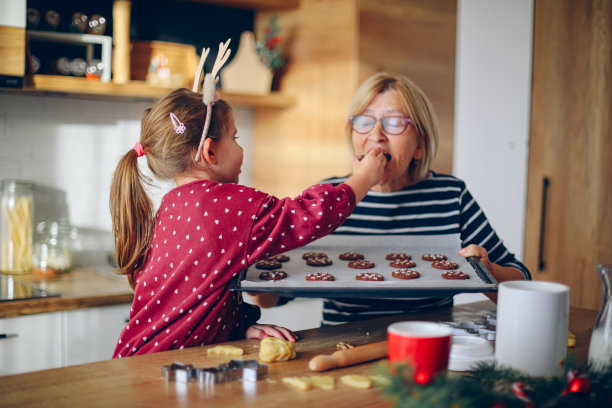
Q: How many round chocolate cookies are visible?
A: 15